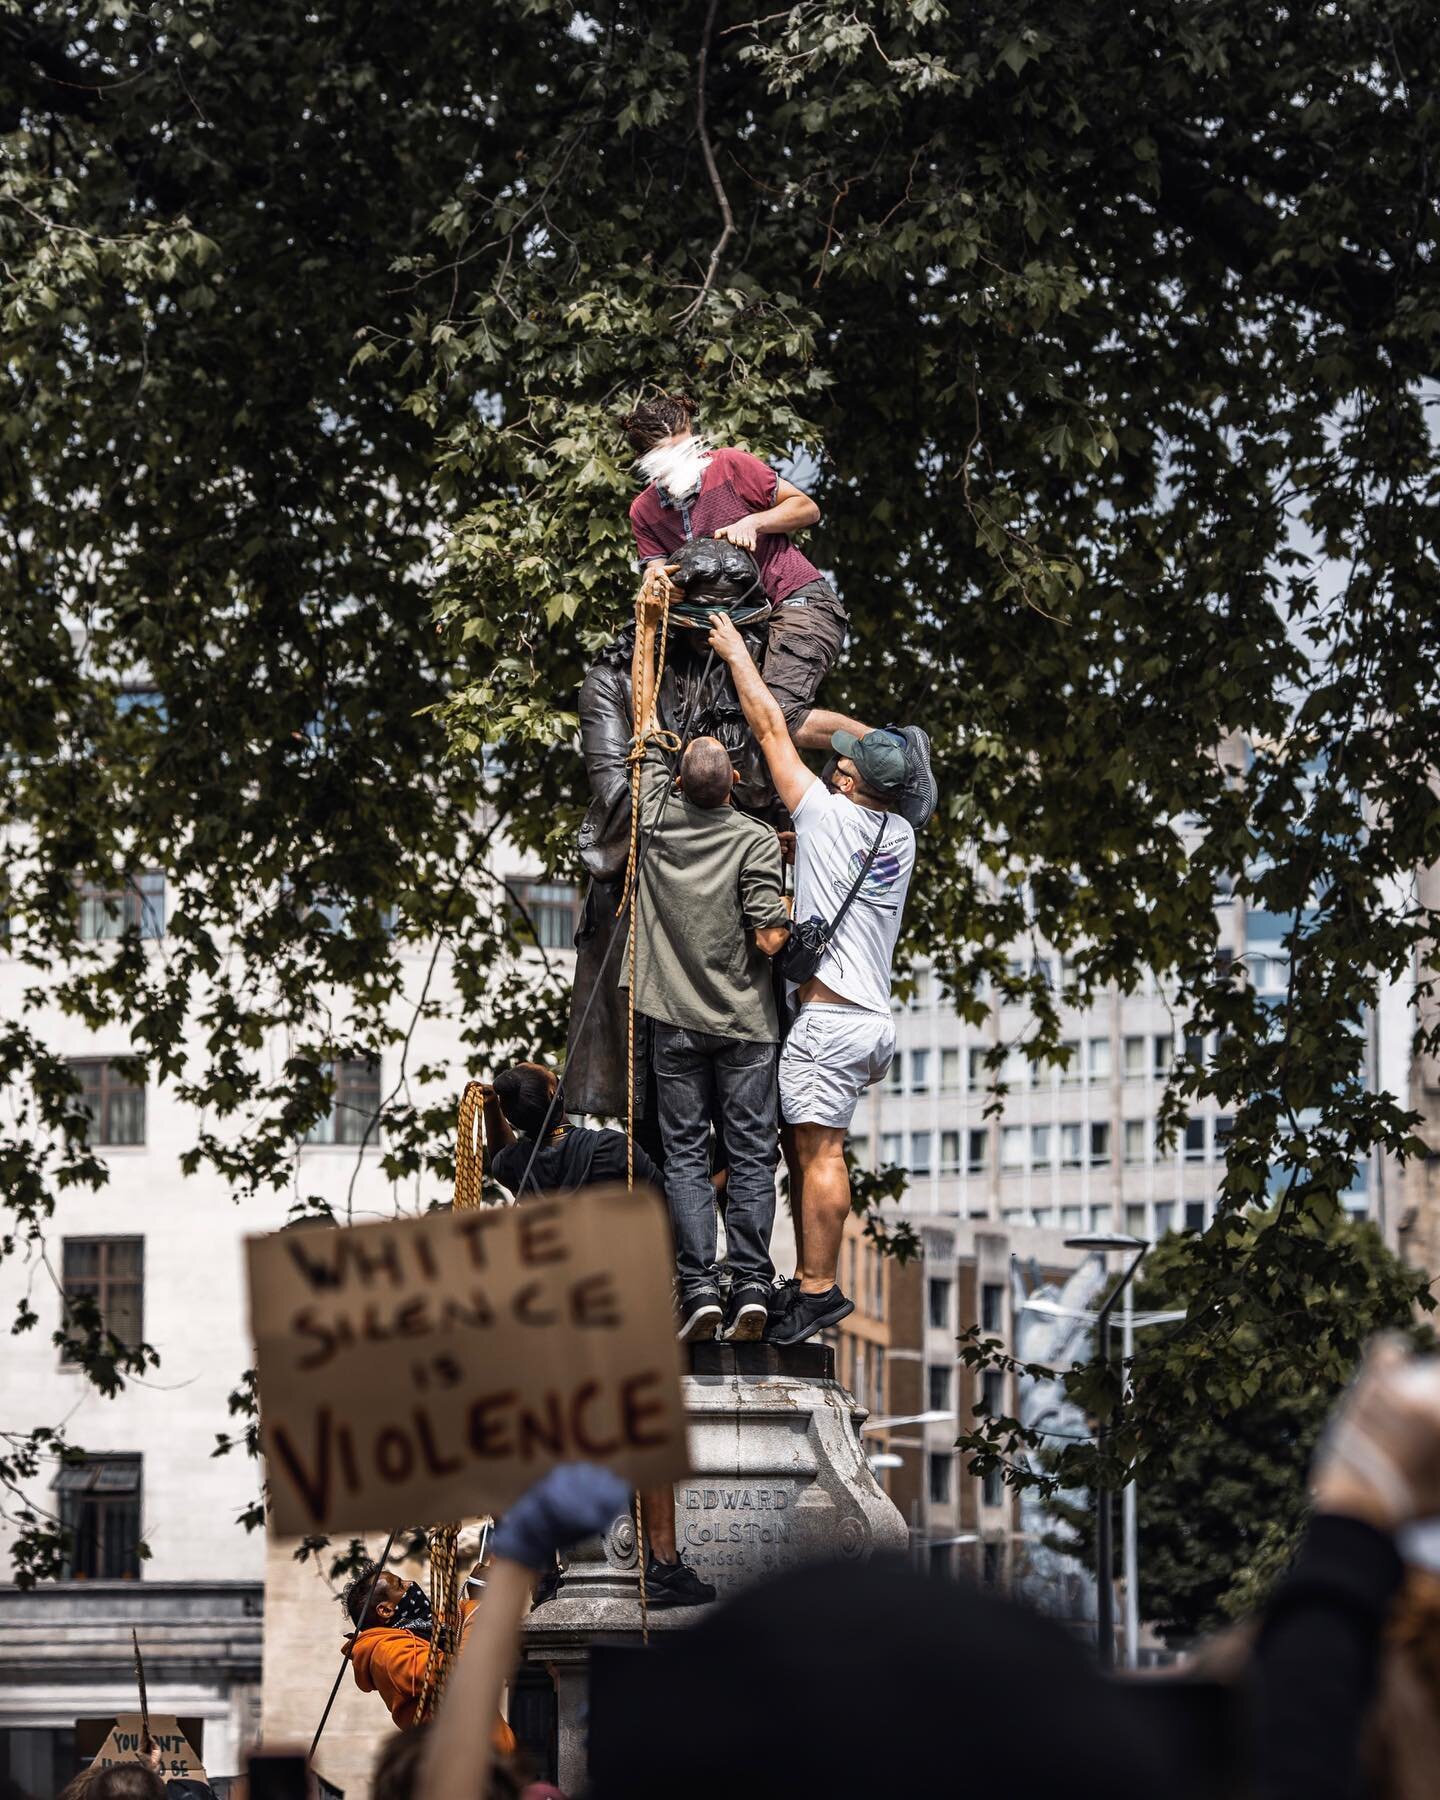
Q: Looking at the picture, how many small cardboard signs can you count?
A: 1